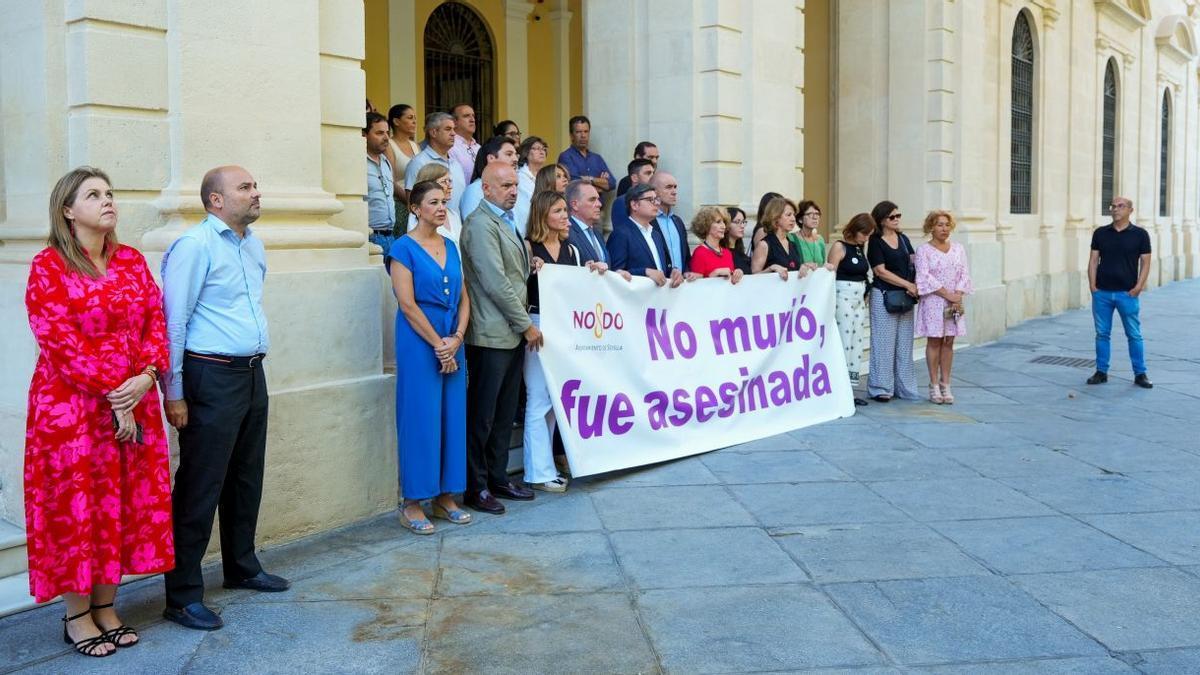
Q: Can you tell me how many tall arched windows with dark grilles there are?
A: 4